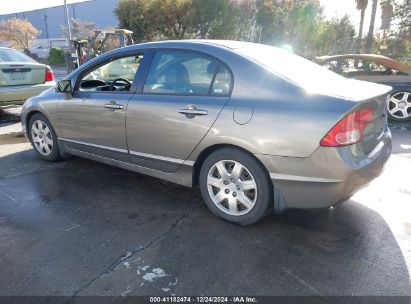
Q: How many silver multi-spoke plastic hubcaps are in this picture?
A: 2